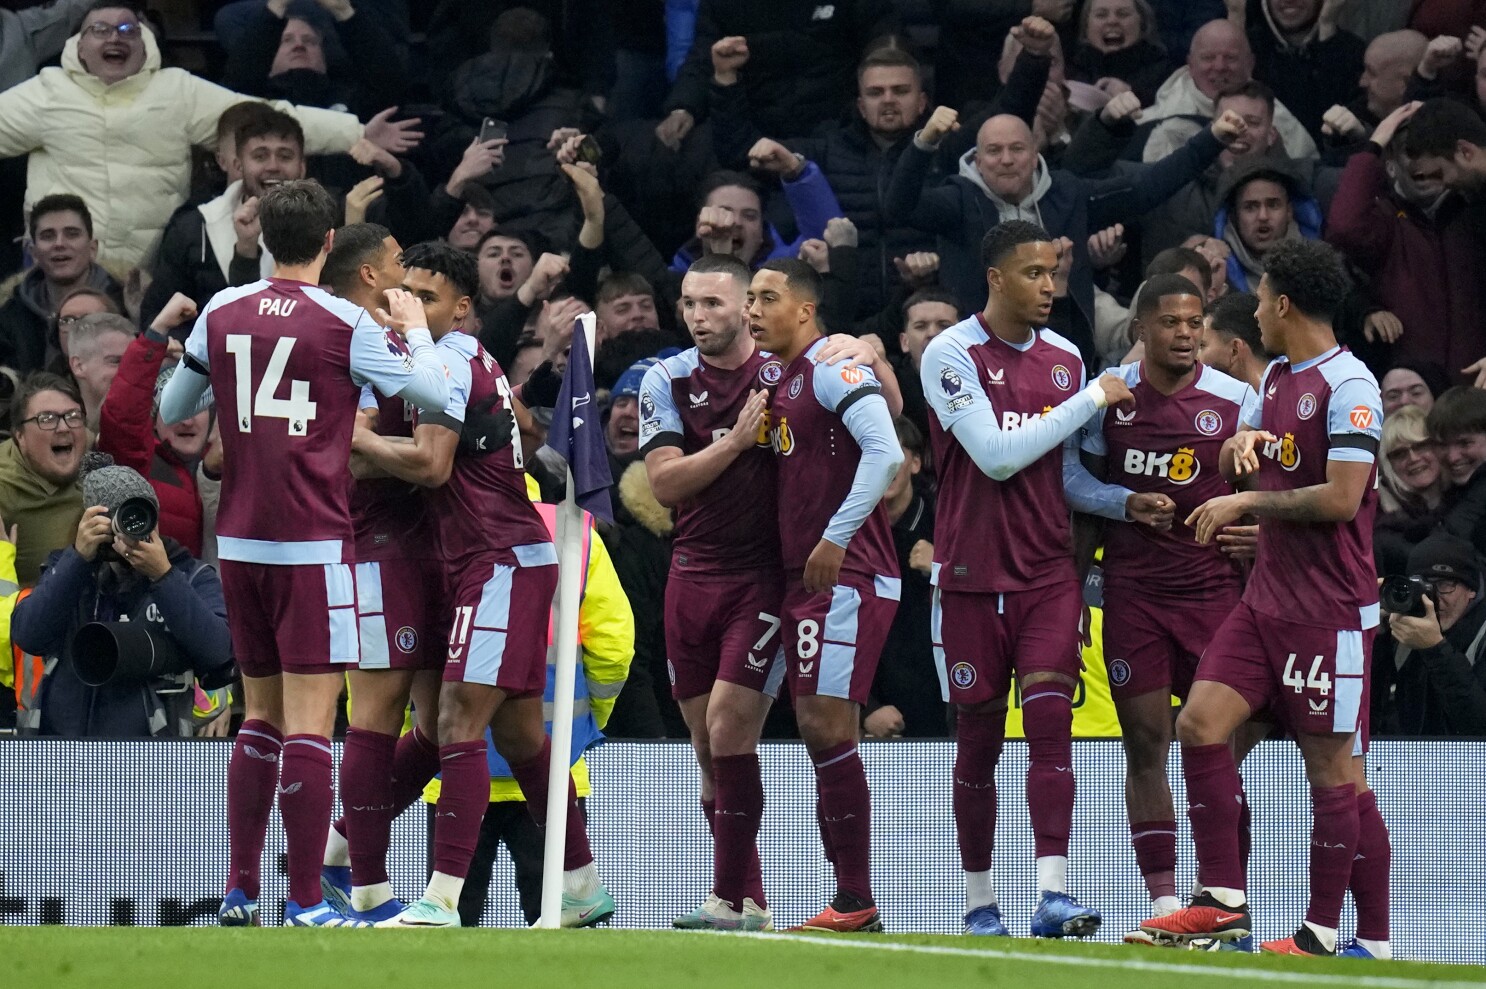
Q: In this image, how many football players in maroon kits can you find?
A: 9